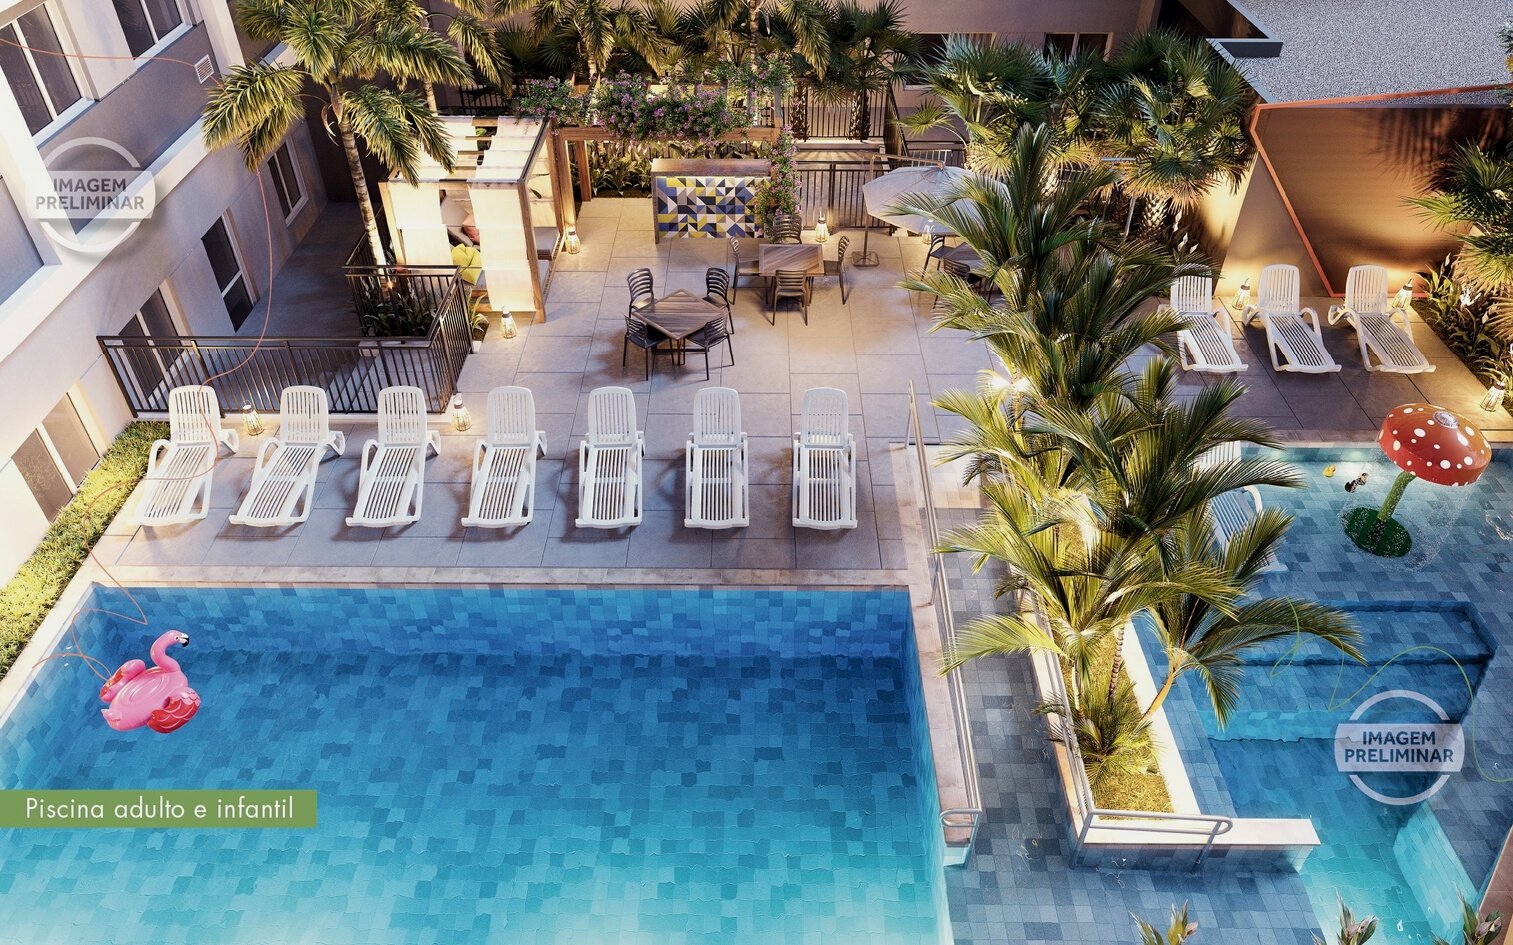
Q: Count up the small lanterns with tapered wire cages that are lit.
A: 9